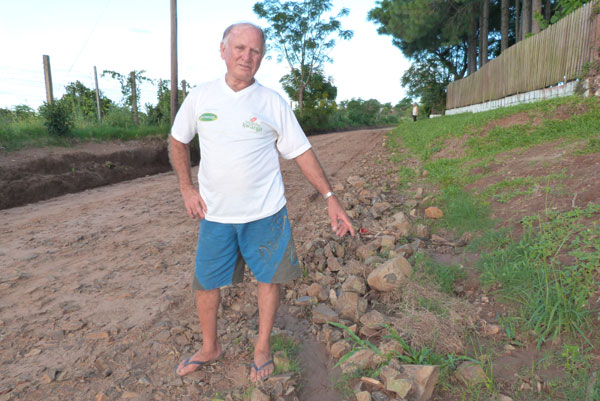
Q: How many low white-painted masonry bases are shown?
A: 1